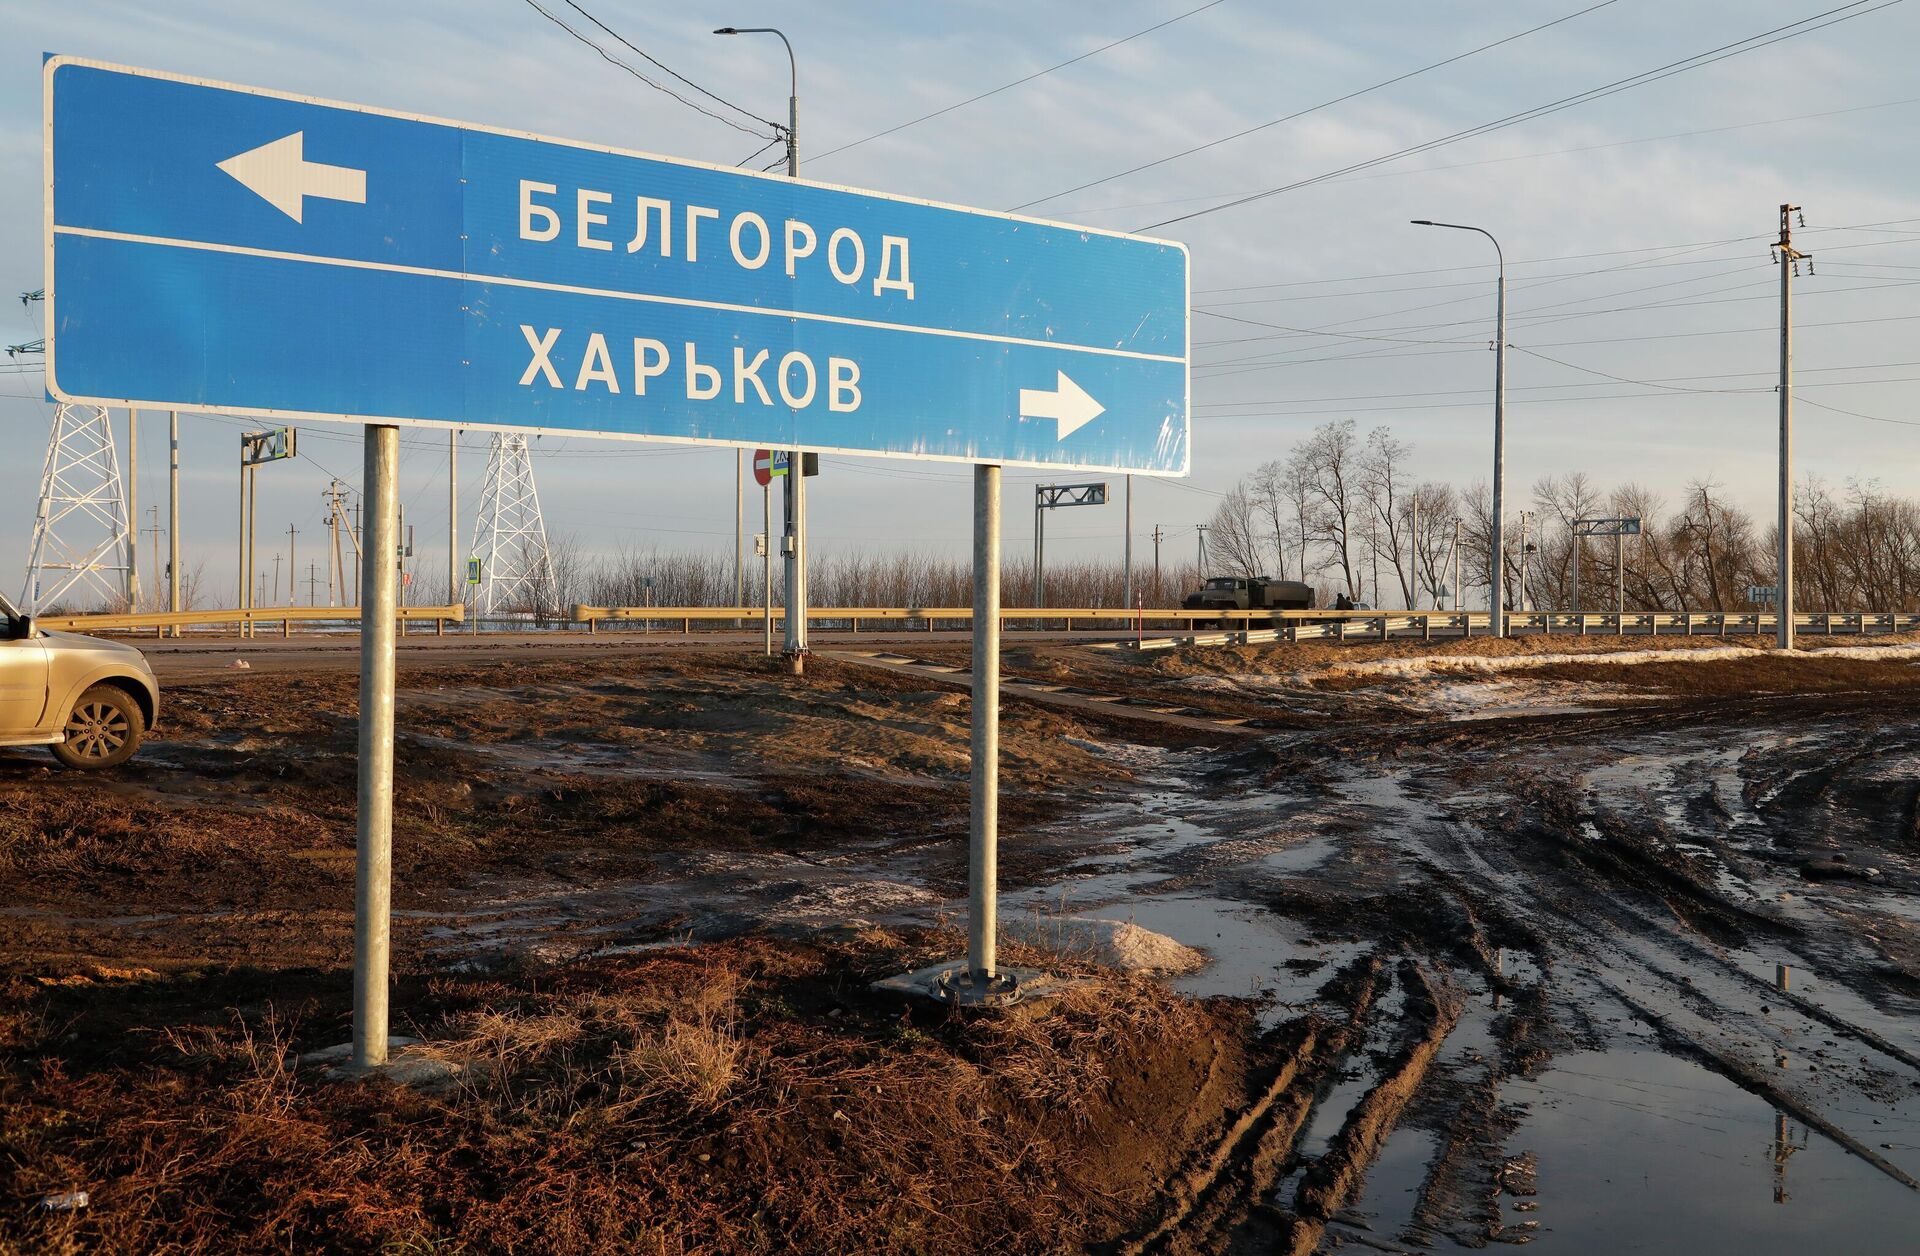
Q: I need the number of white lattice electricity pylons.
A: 2